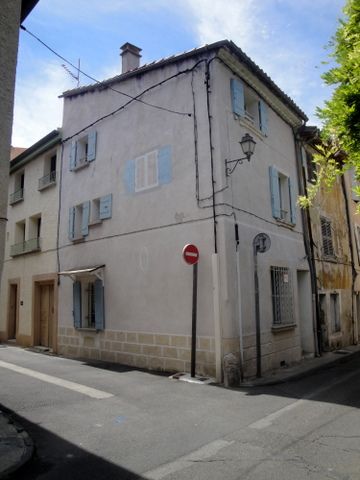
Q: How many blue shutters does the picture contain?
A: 13